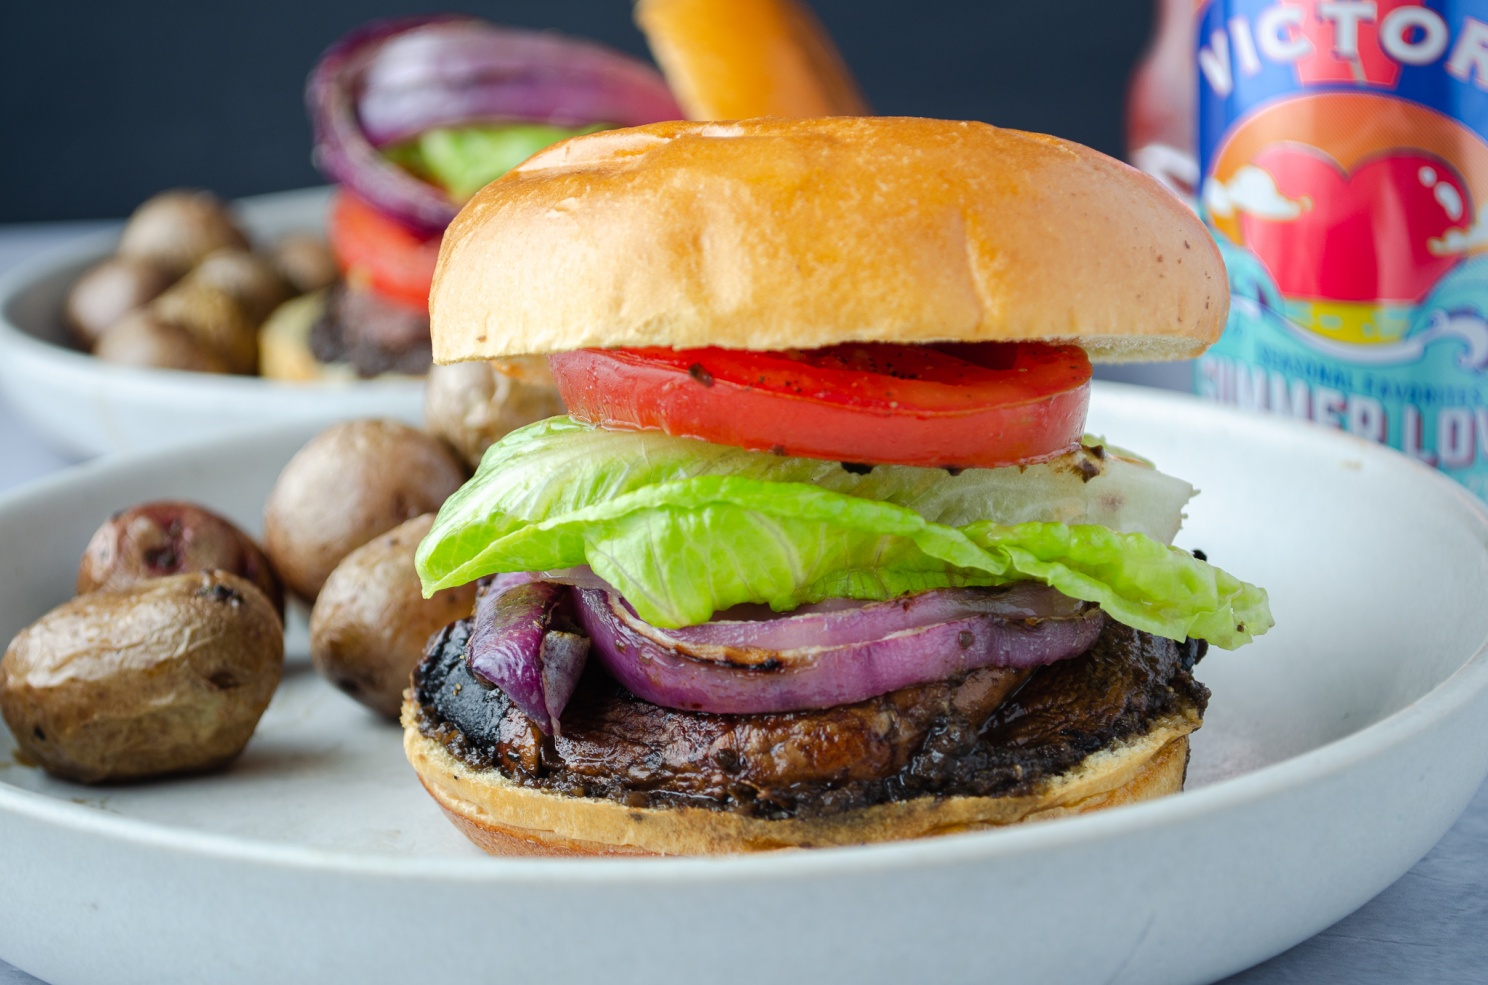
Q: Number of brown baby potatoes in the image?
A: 11